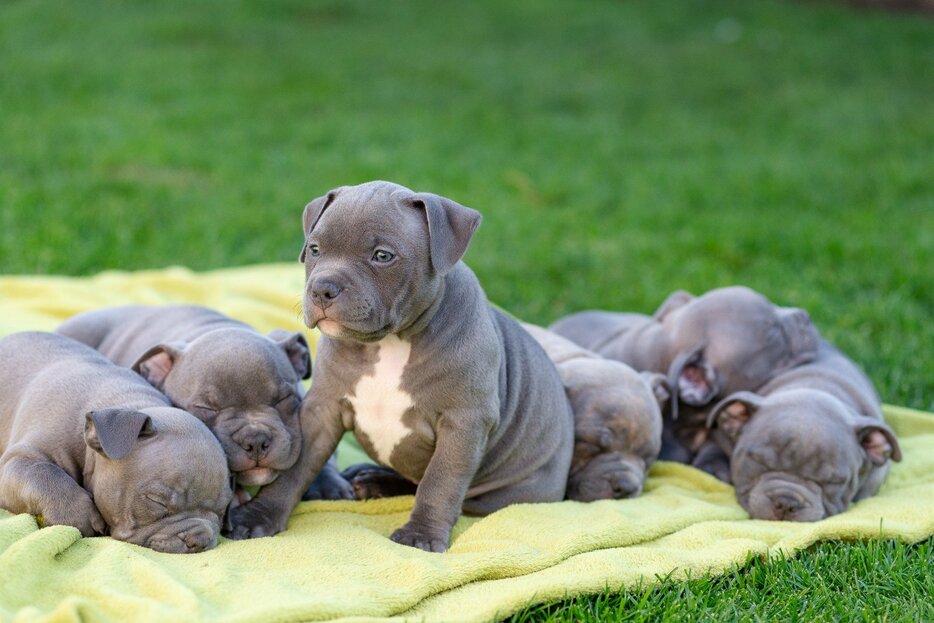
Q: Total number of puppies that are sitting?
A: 1